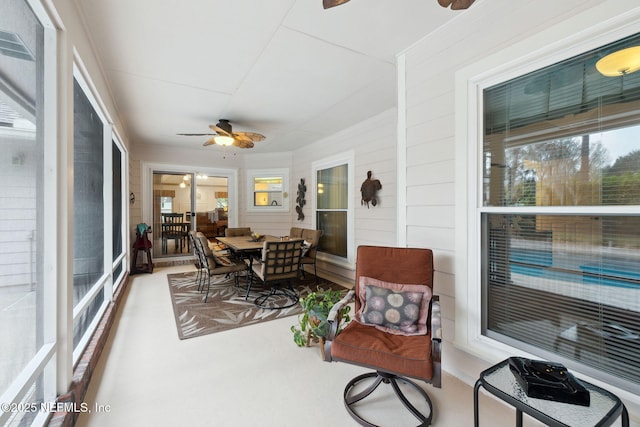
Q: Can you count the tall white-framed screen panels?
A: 3